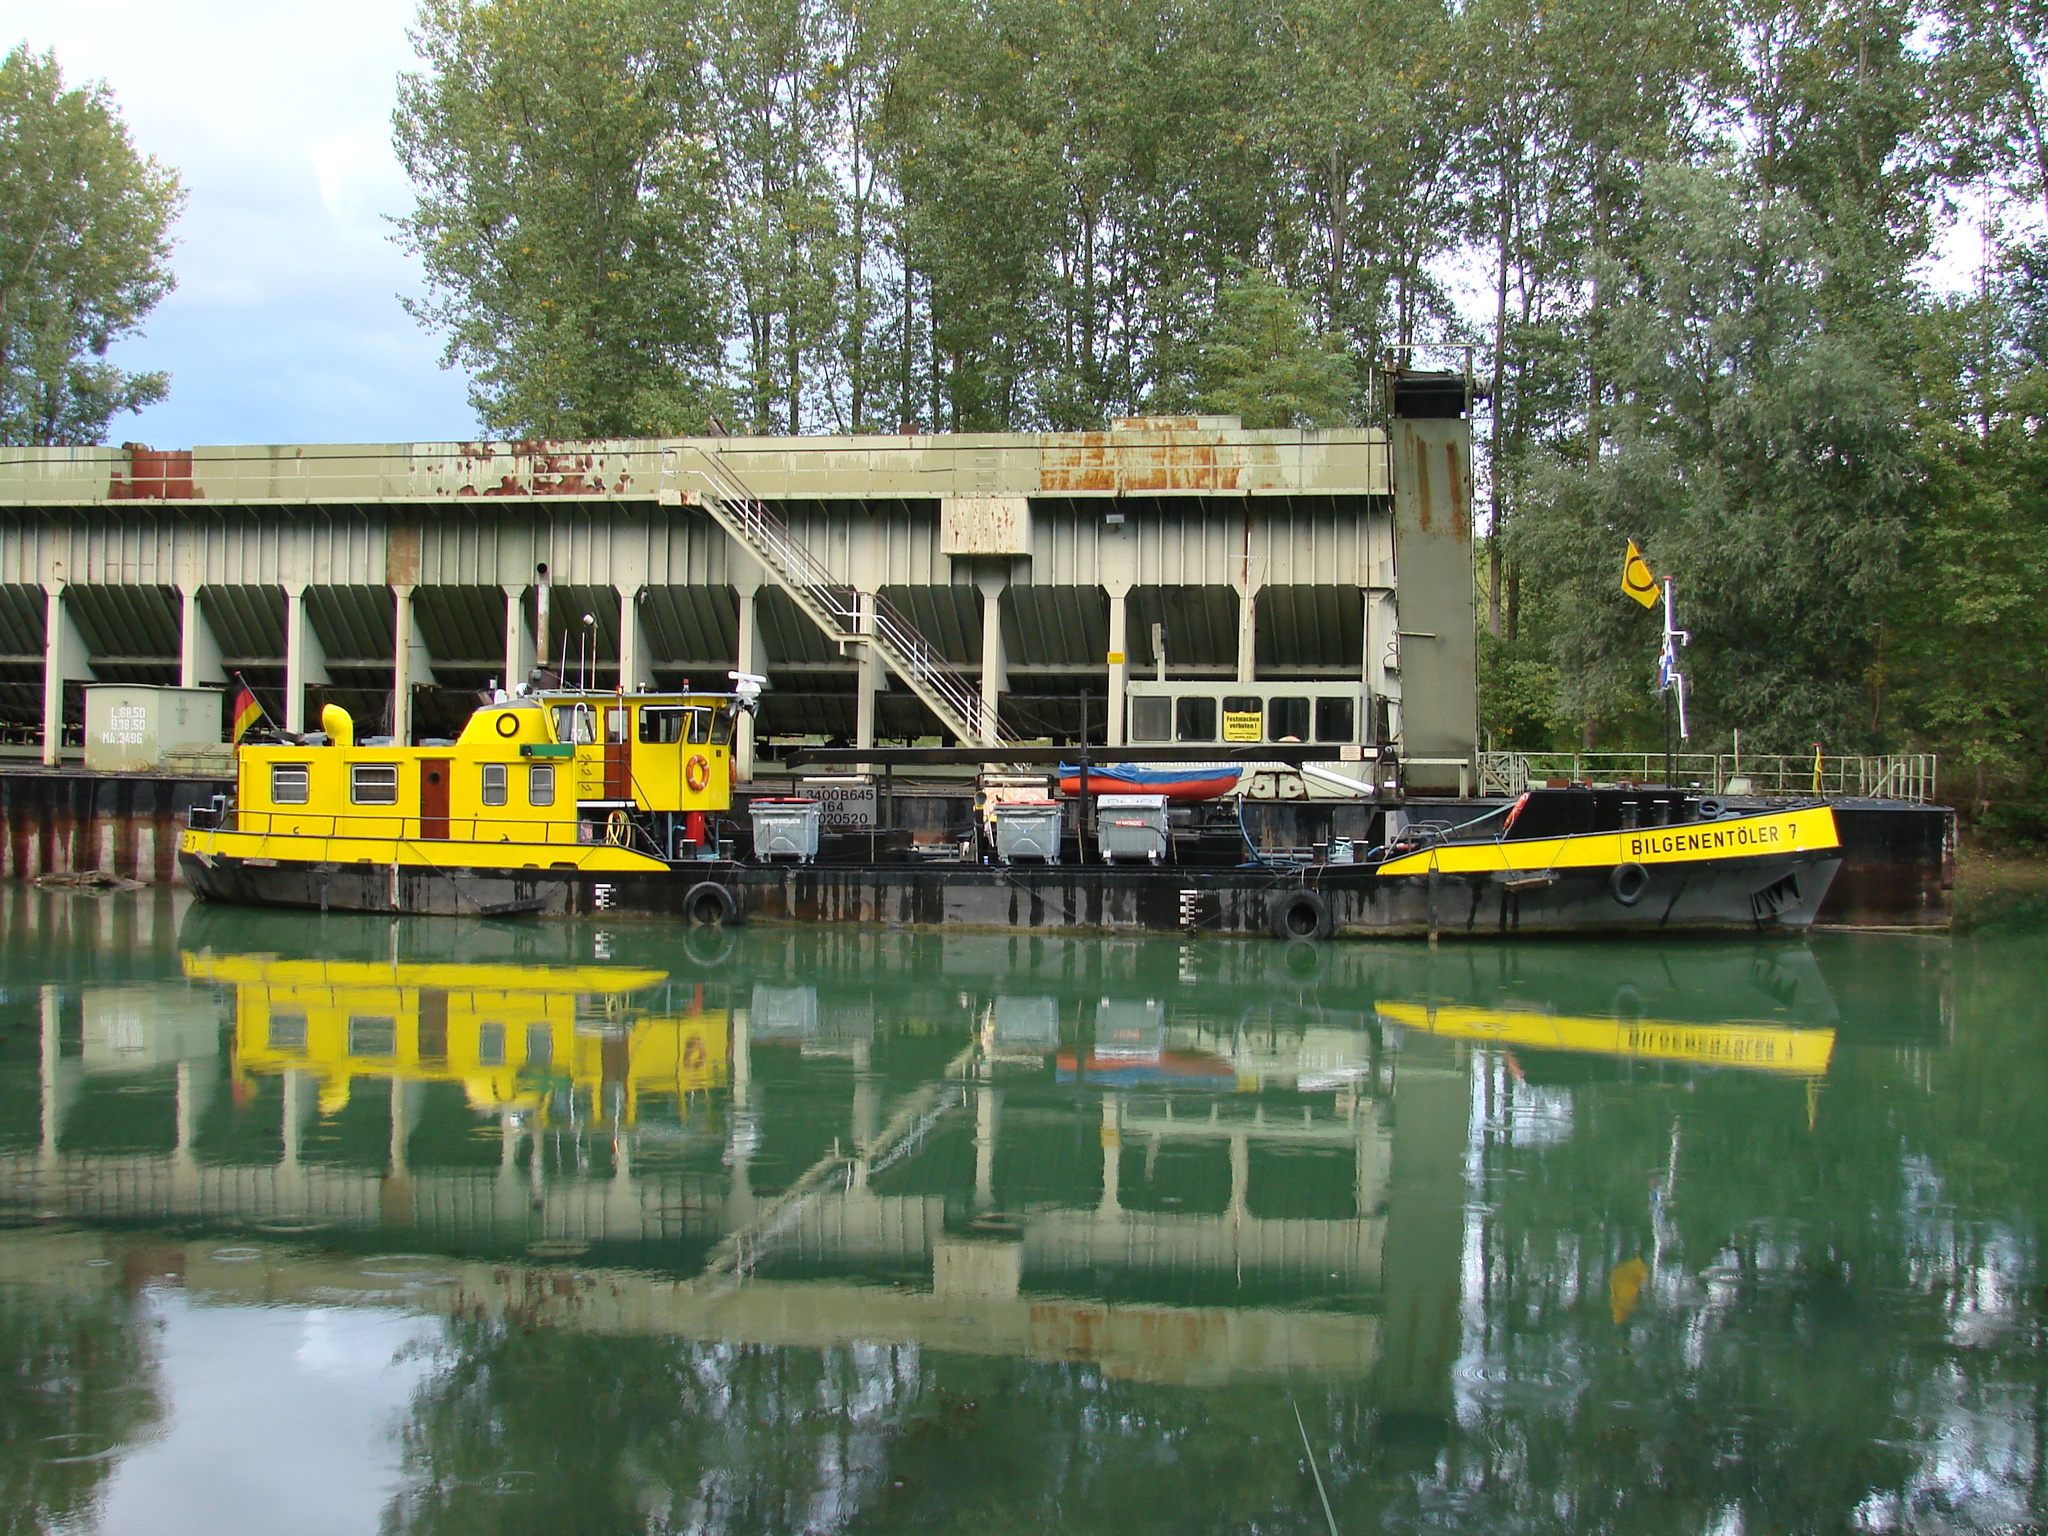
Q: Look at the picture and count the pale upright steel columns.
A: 12